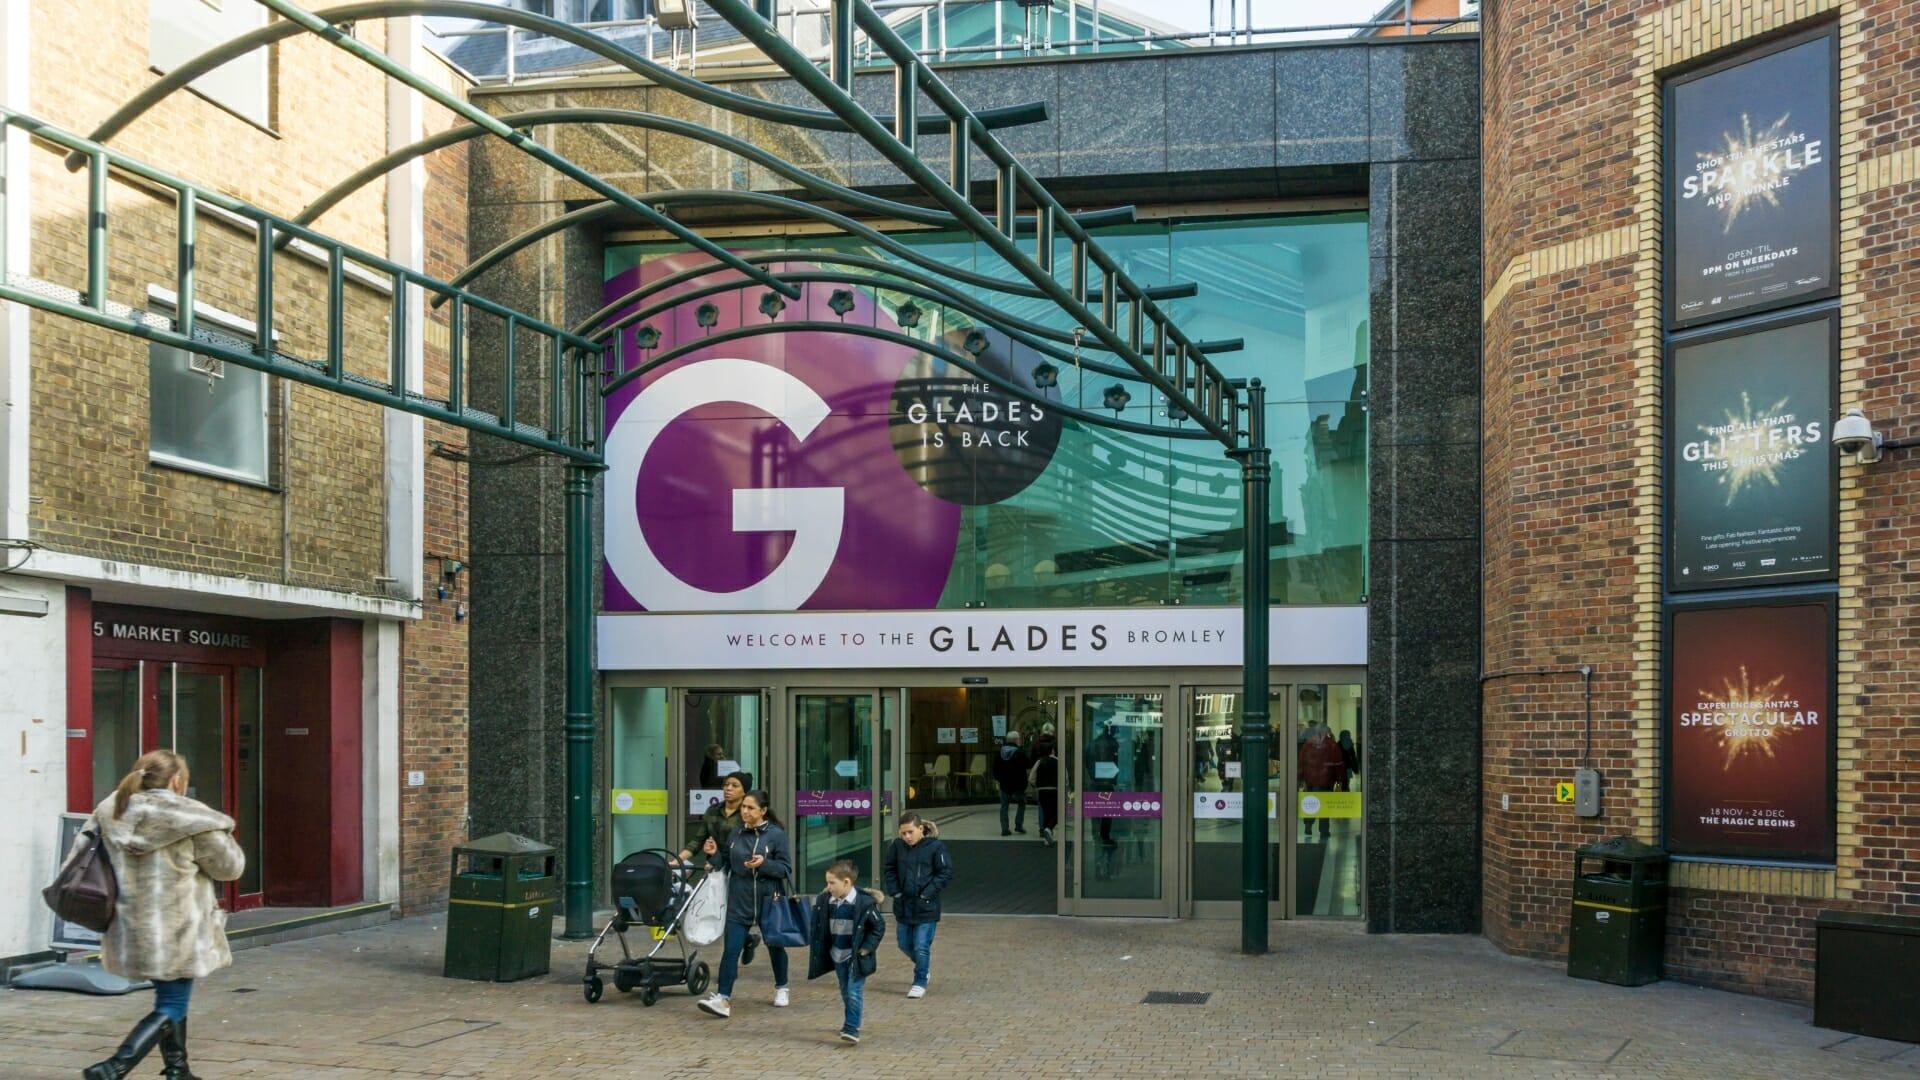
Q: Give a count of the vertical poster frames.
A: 3